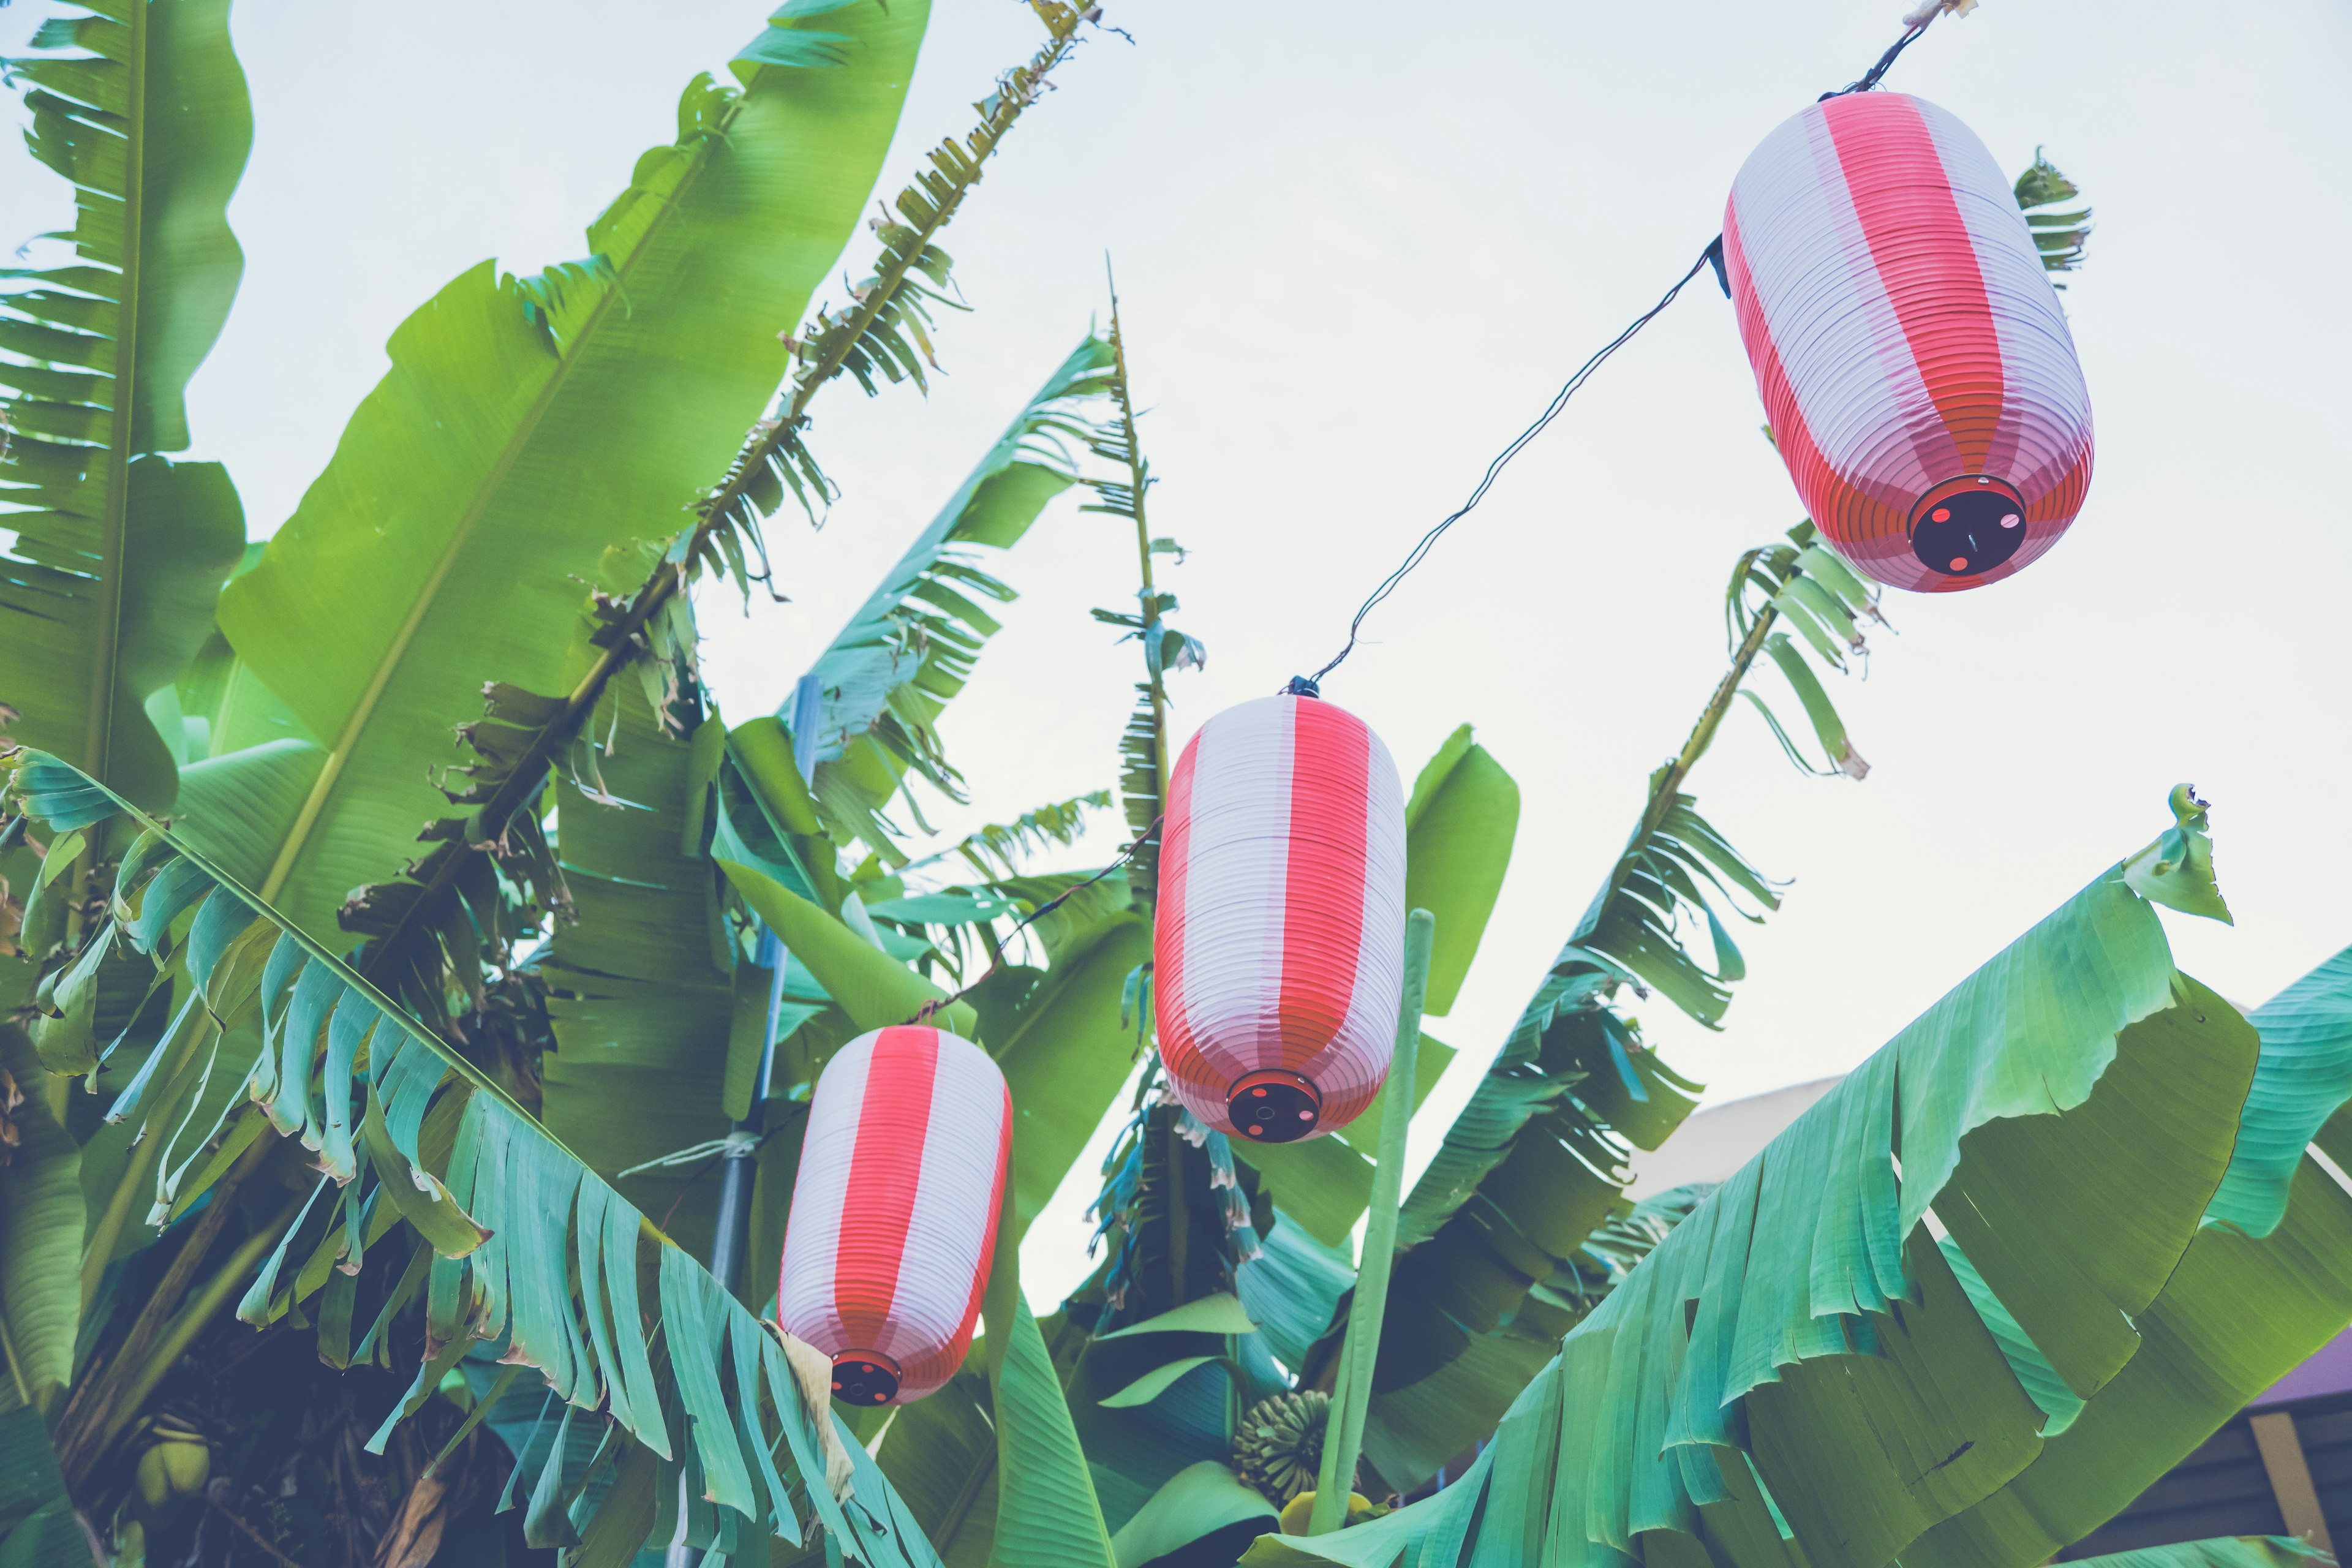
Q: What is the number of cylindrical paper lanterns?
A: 3